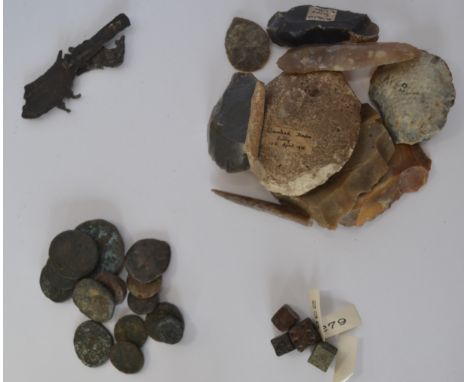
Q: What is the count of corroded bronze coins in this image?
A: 13